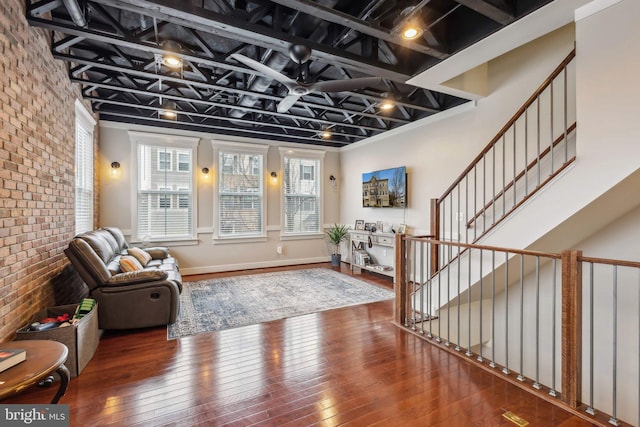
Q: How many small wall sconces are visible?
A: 4